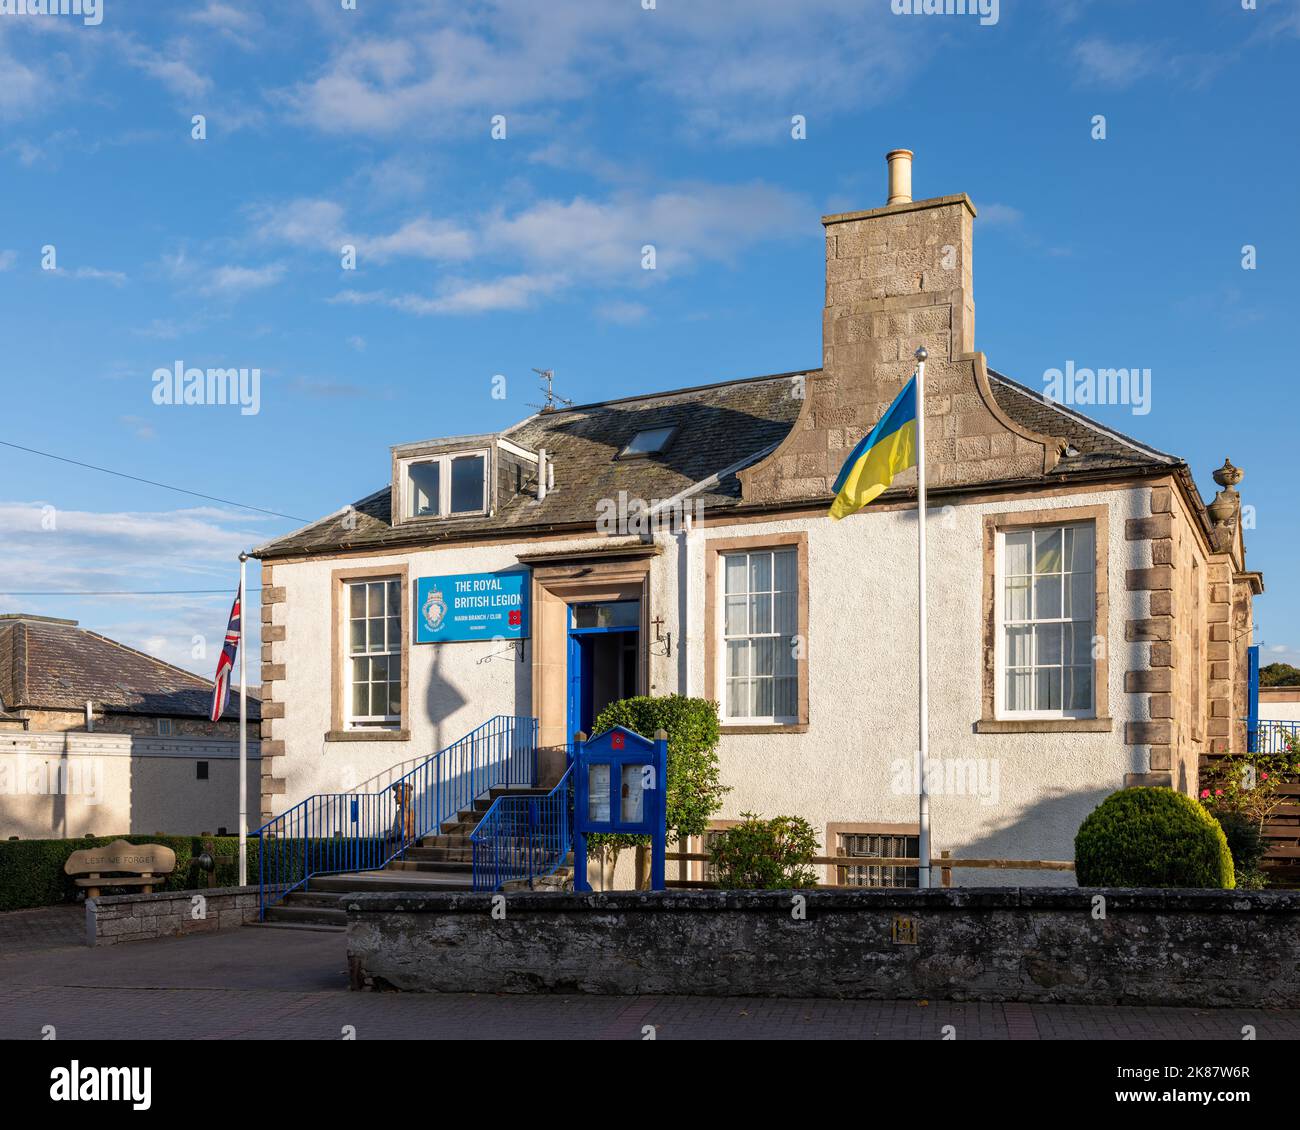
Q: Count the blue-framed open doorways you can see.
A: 1